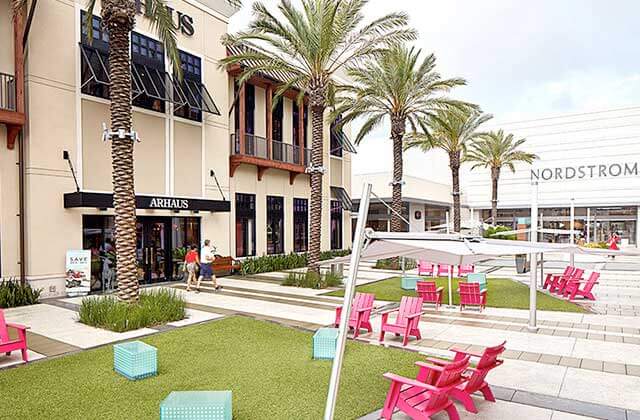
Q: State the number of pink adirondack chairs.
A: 13